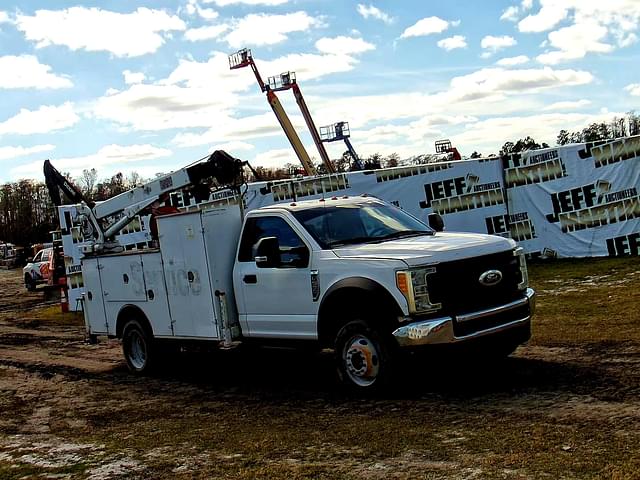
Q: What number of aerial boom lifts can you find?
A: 4